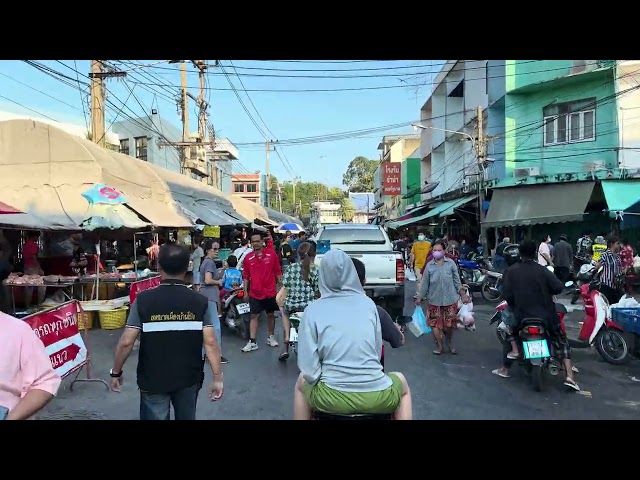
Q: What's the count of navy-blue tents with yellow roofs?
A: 0